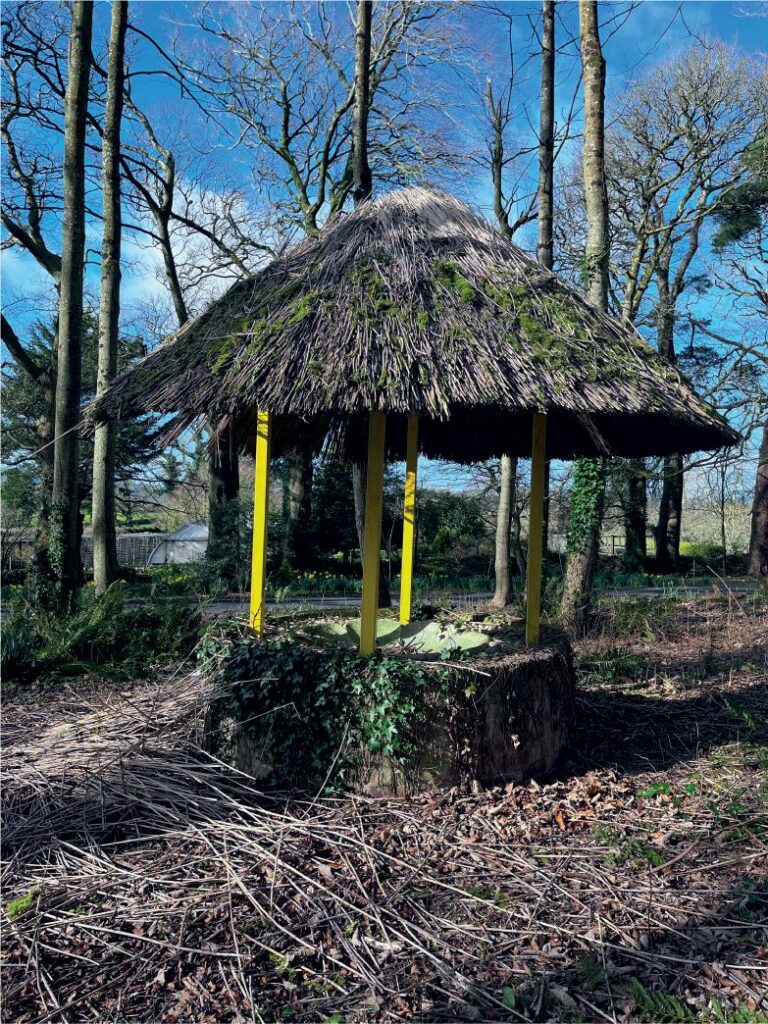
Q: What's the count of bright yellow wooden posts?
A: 4